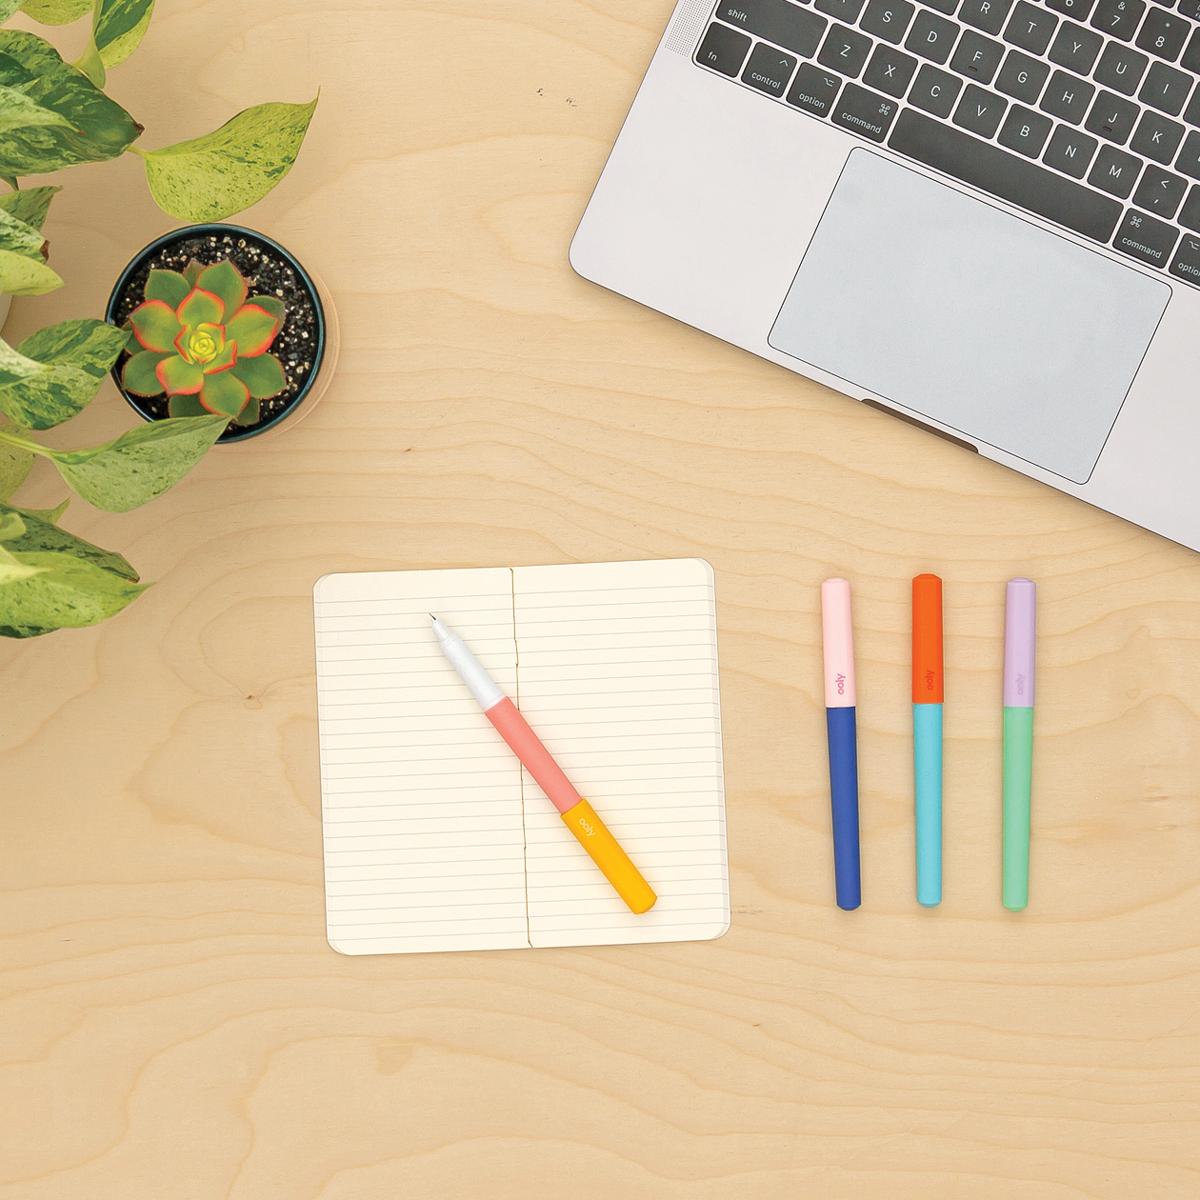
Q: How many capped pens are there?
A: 3